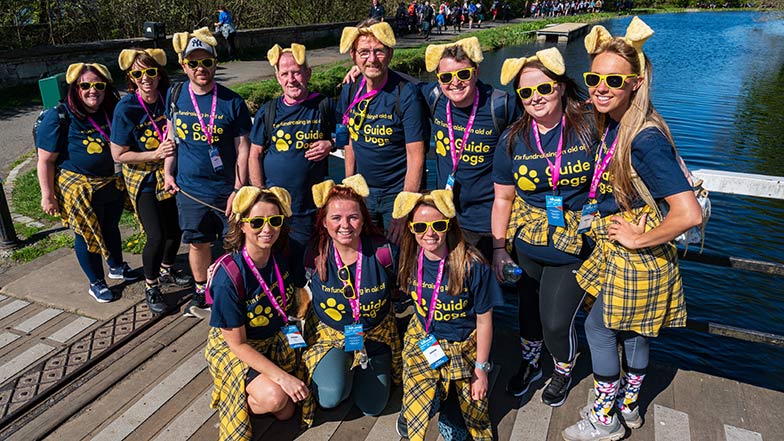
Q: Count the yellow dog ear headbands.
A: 11